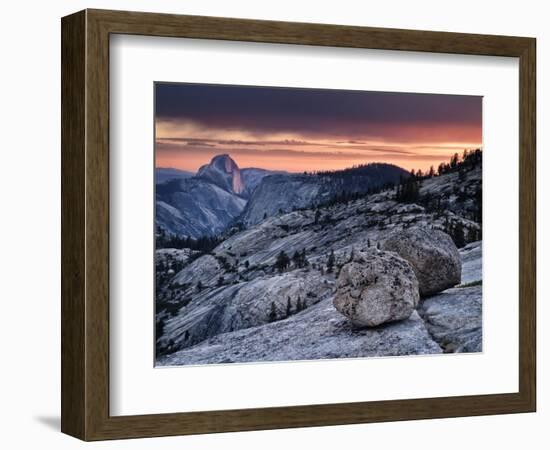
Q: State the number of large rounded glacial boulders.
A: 2